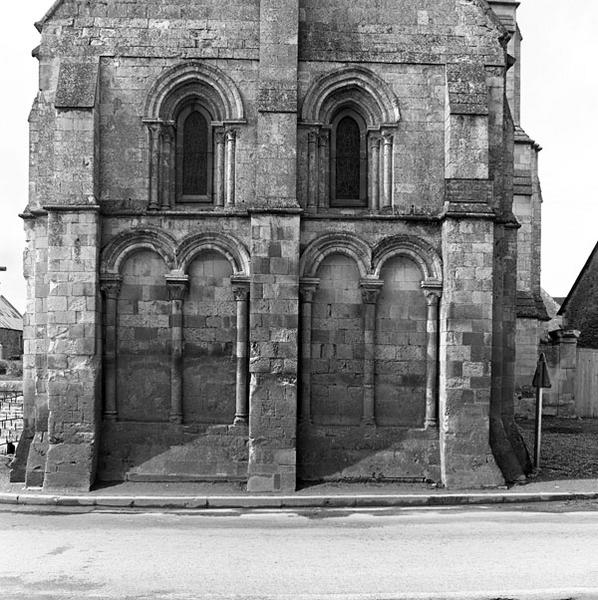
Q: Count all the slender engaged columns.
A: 14